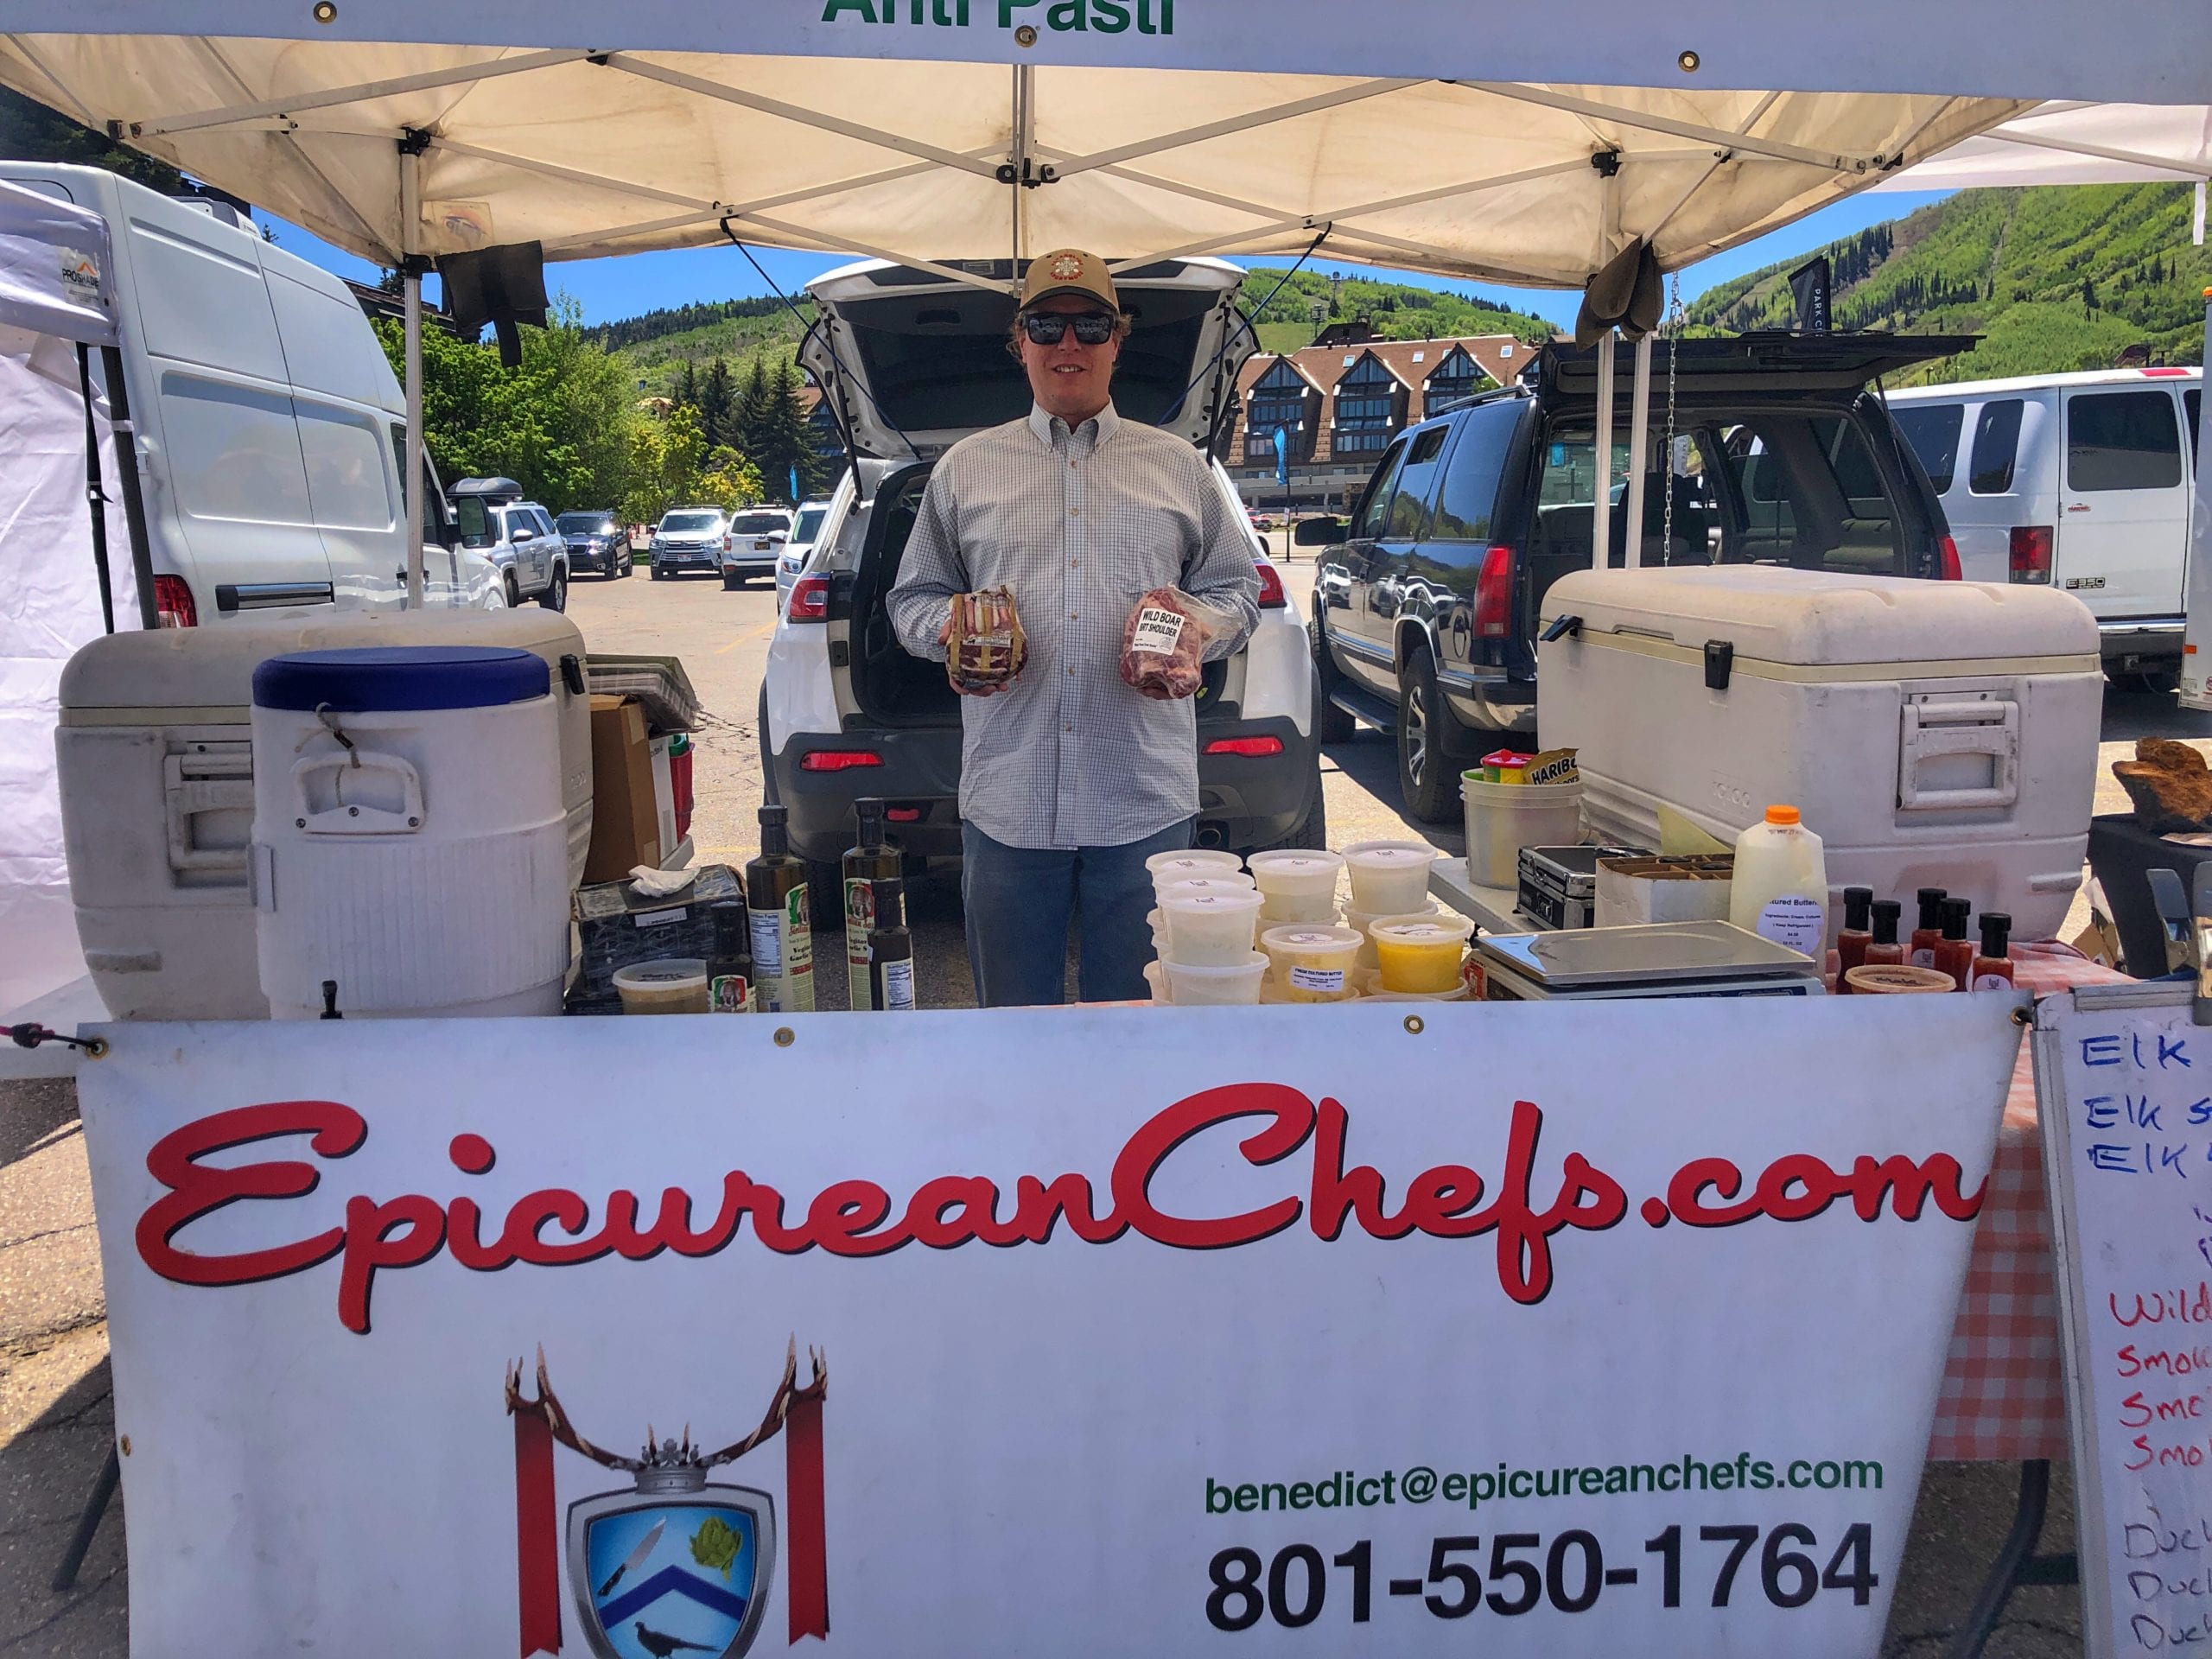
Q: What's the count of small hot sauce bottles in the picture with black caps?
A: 5